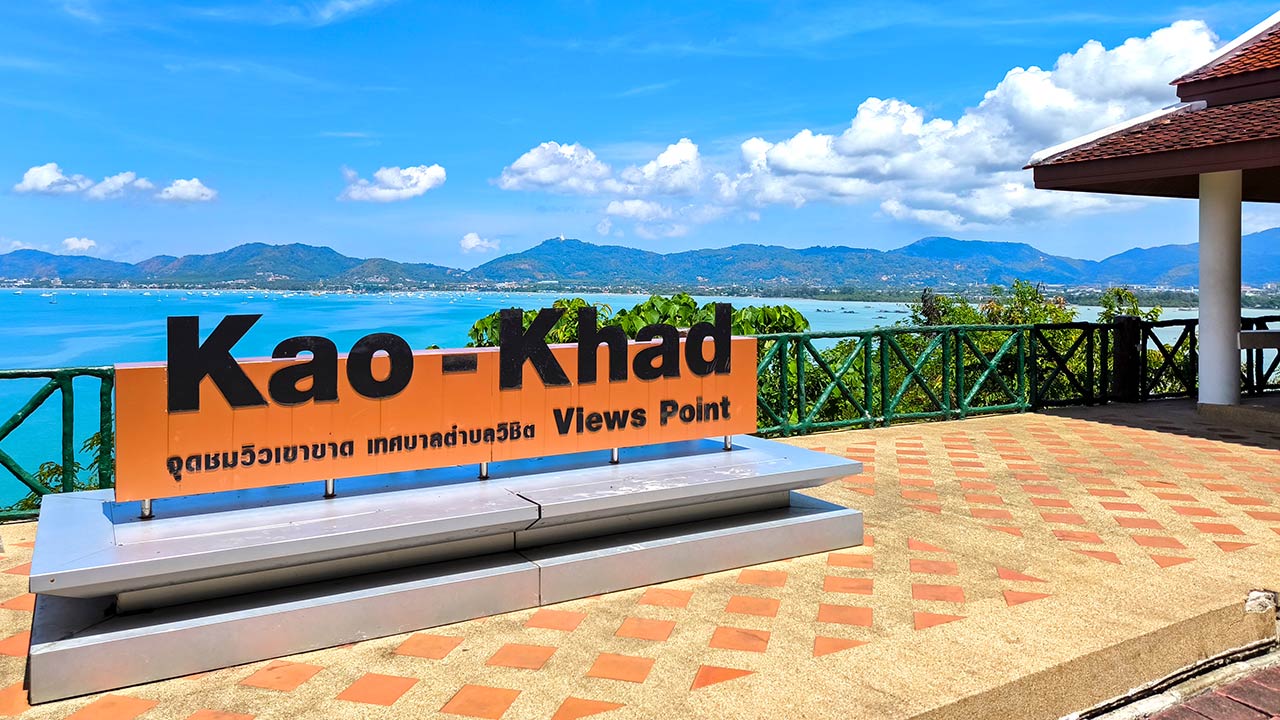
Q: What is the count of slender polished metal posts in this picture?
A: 5